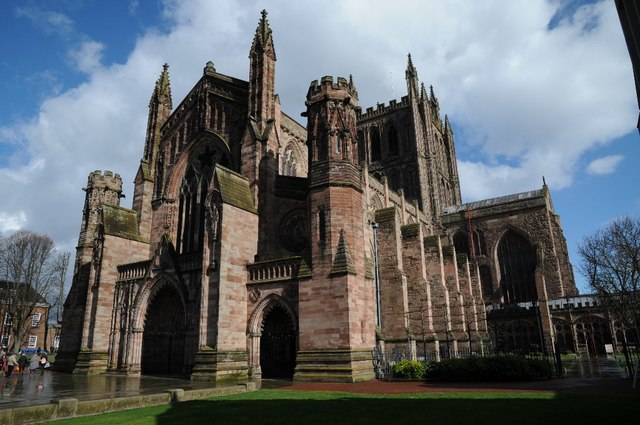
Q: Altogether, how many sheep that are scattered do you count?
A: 0